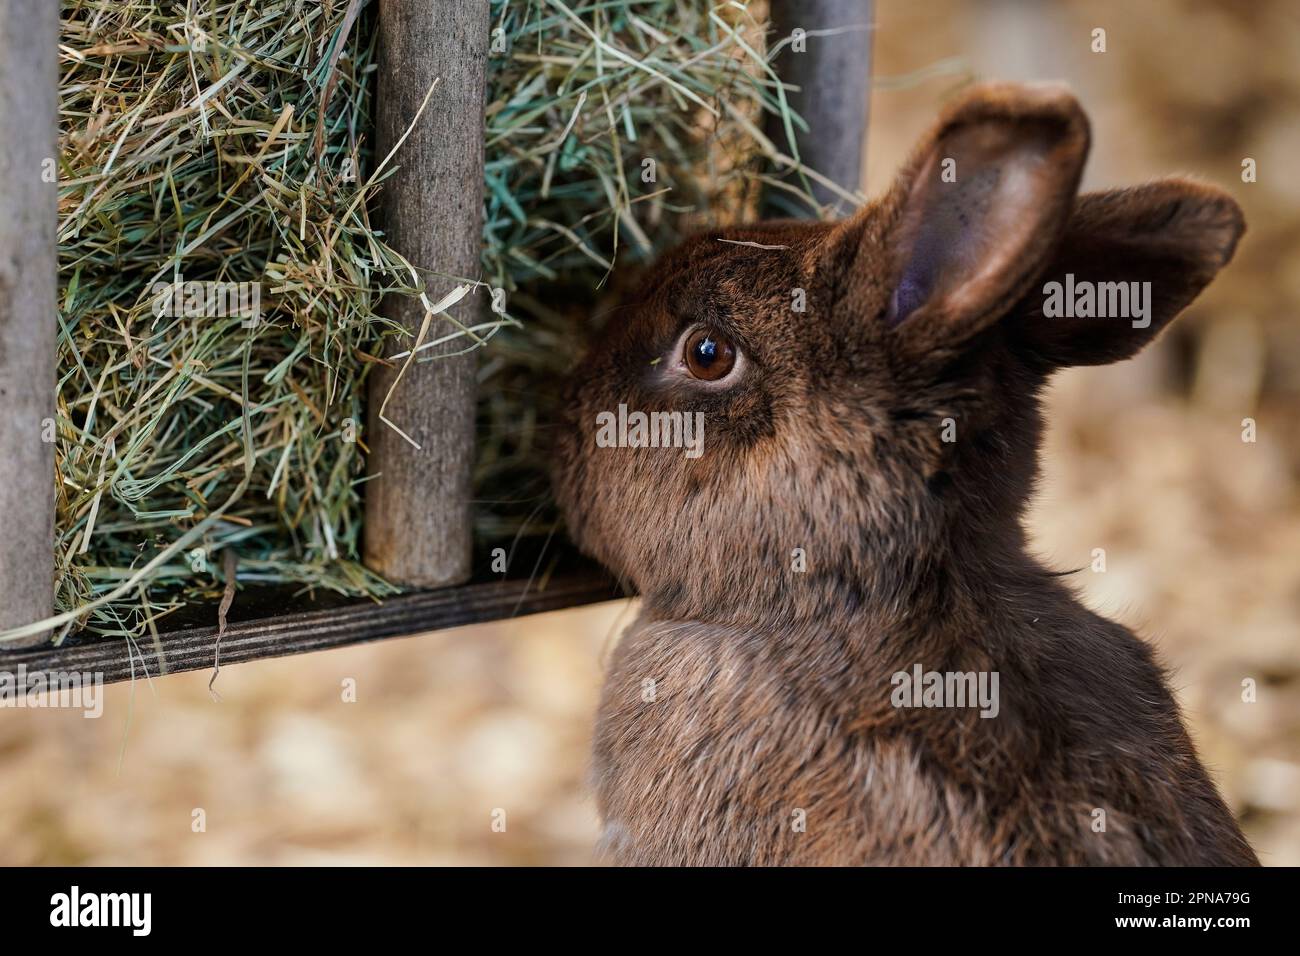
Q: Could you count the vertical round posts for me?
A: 3